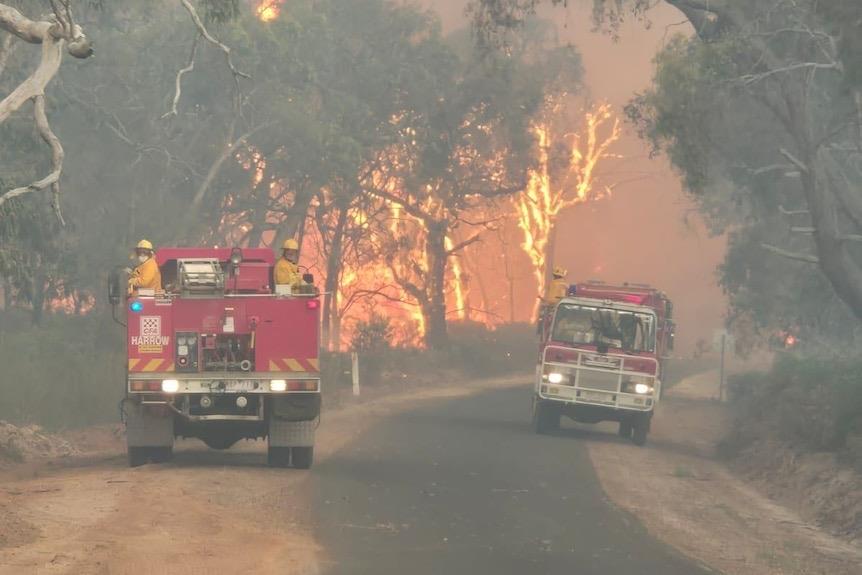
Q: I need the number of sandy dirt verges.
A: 2